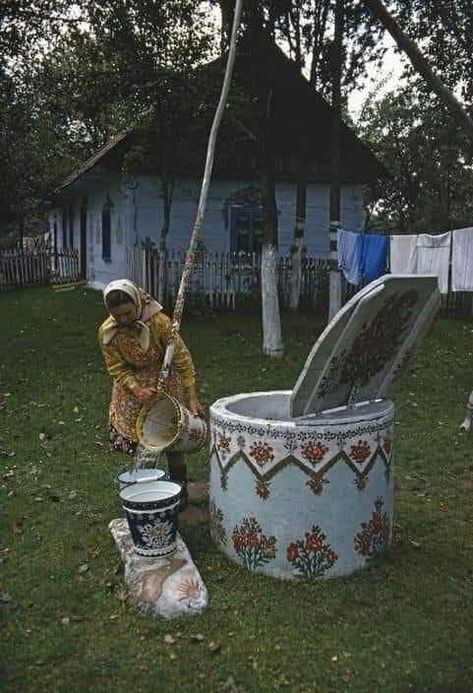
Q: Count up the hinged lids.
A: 1